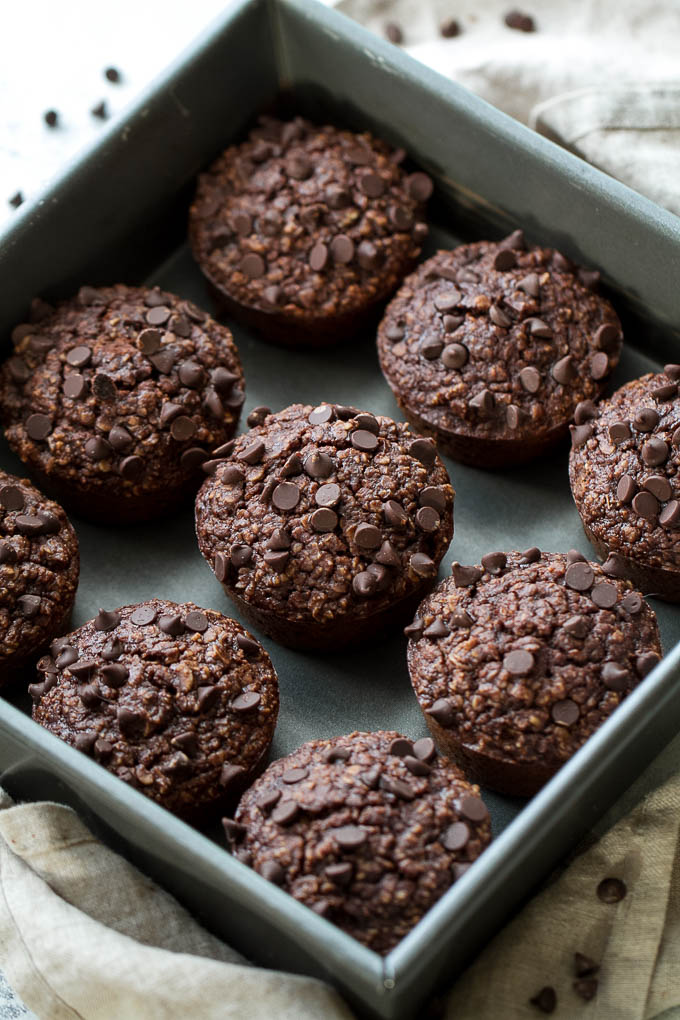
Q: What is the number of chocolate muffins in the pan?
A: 9